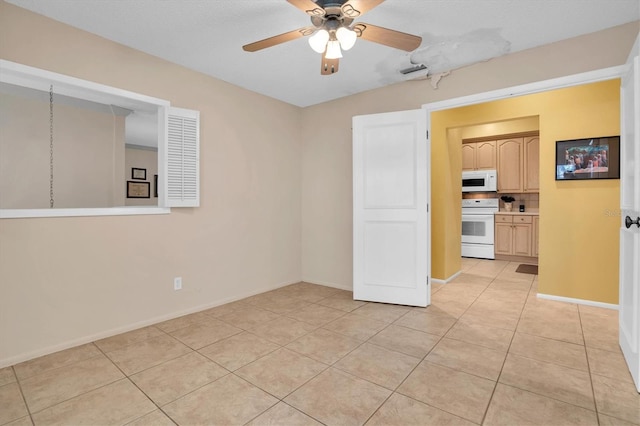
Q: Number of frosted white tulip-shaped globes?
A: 3